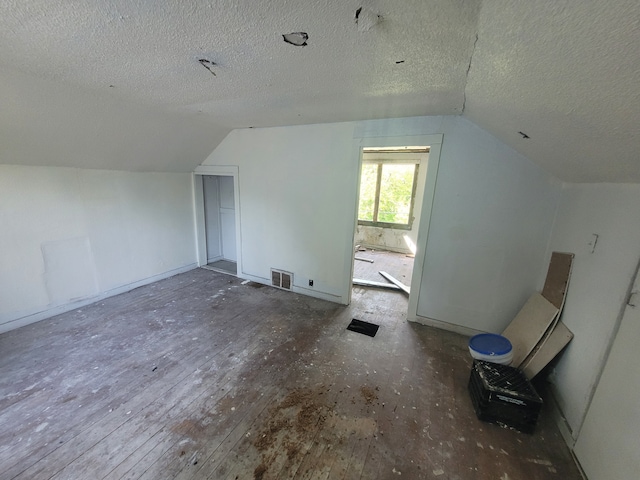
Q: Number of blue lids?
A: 1